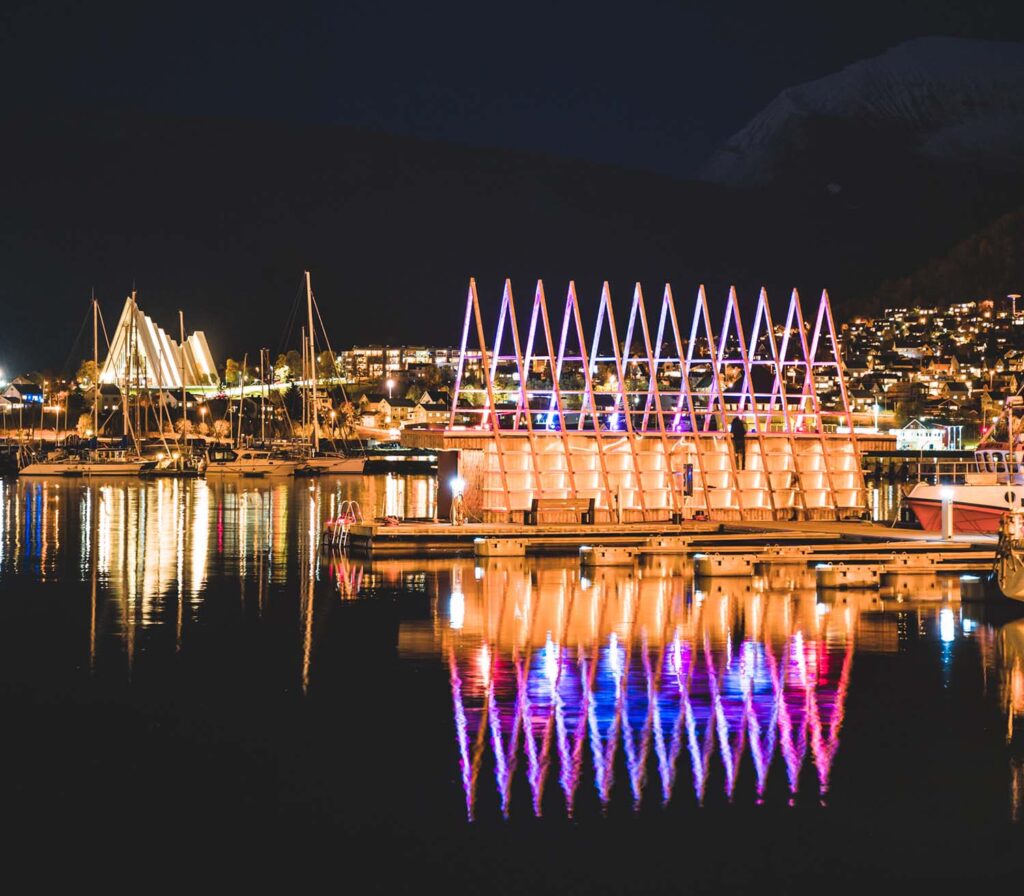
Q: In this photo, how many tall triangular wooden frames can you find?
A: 12